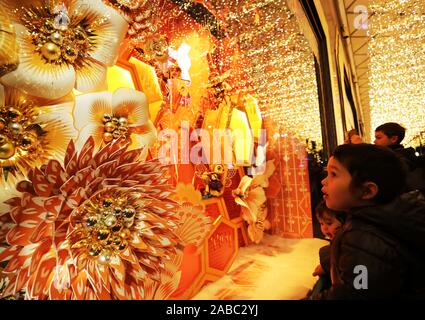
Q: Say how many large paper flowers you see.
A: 4